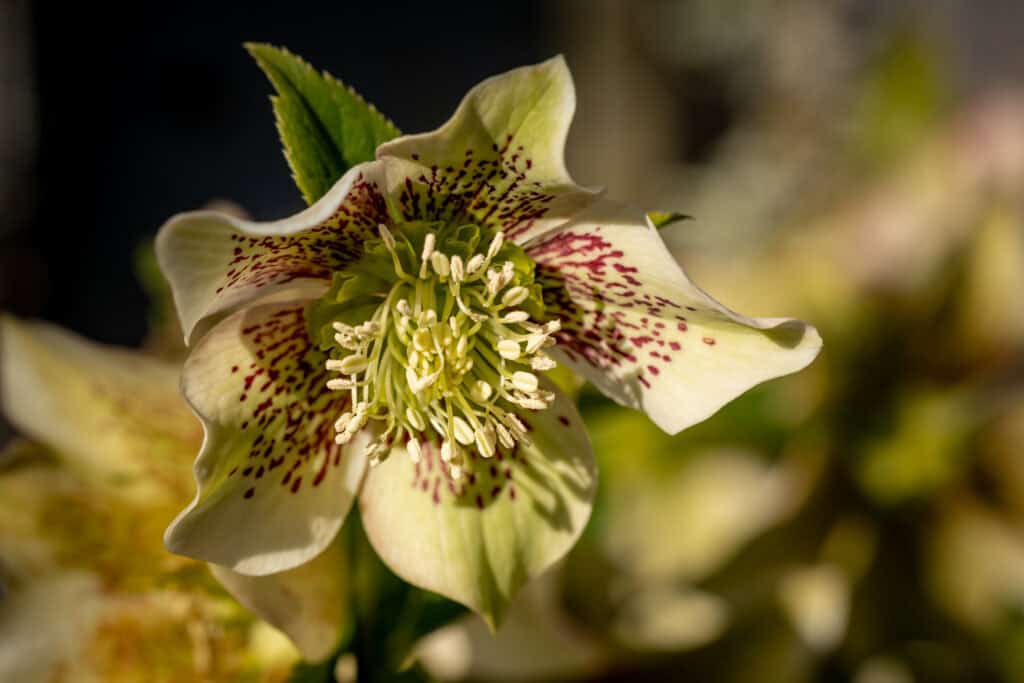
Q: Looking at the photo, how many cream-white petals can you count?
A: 5